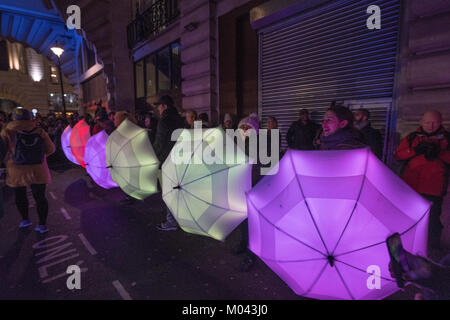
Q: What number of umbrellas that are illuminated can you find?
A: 6